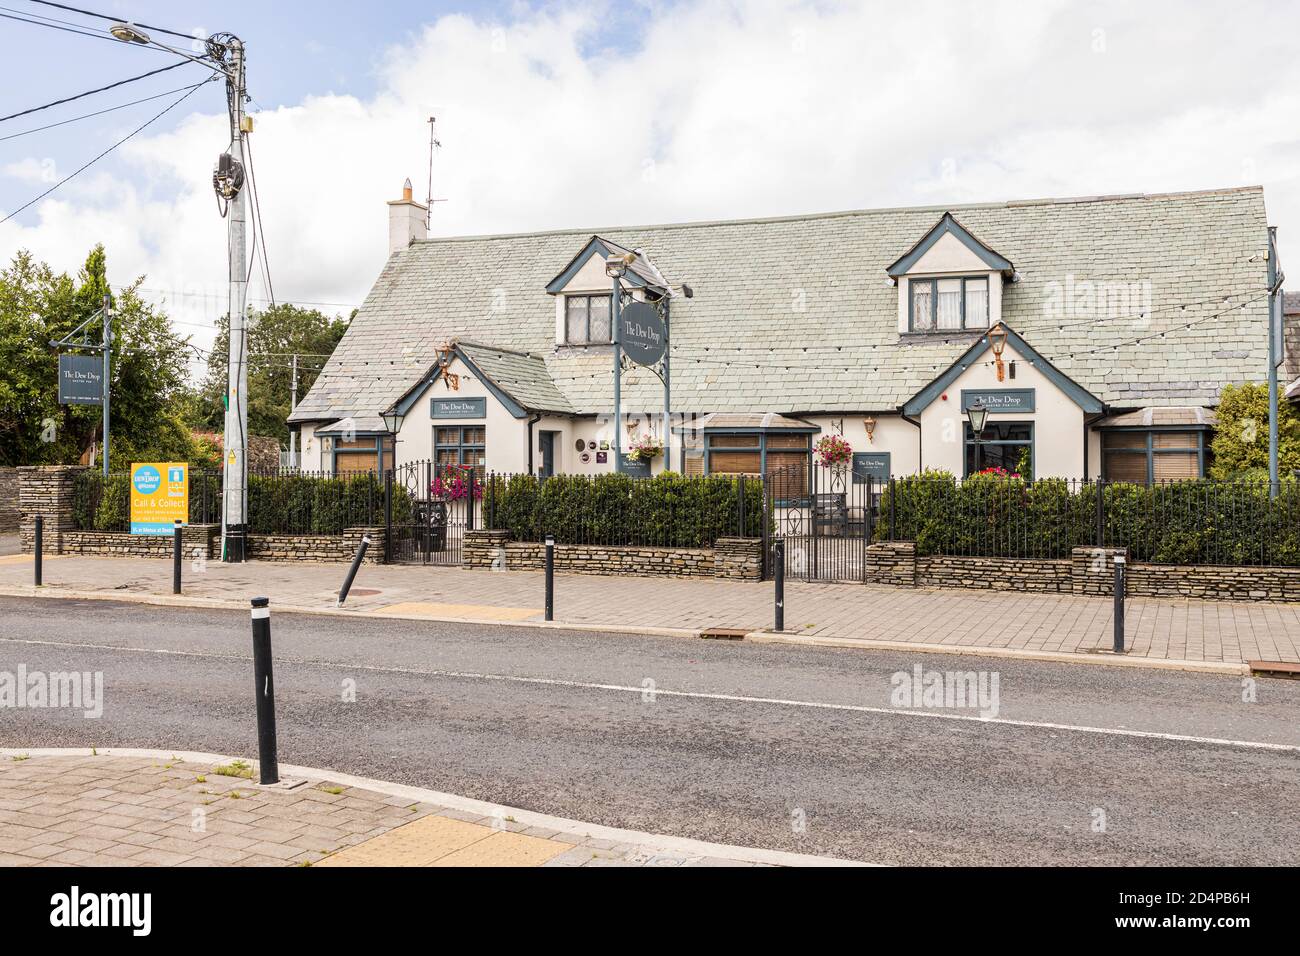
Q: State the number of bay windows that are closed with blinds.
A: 3